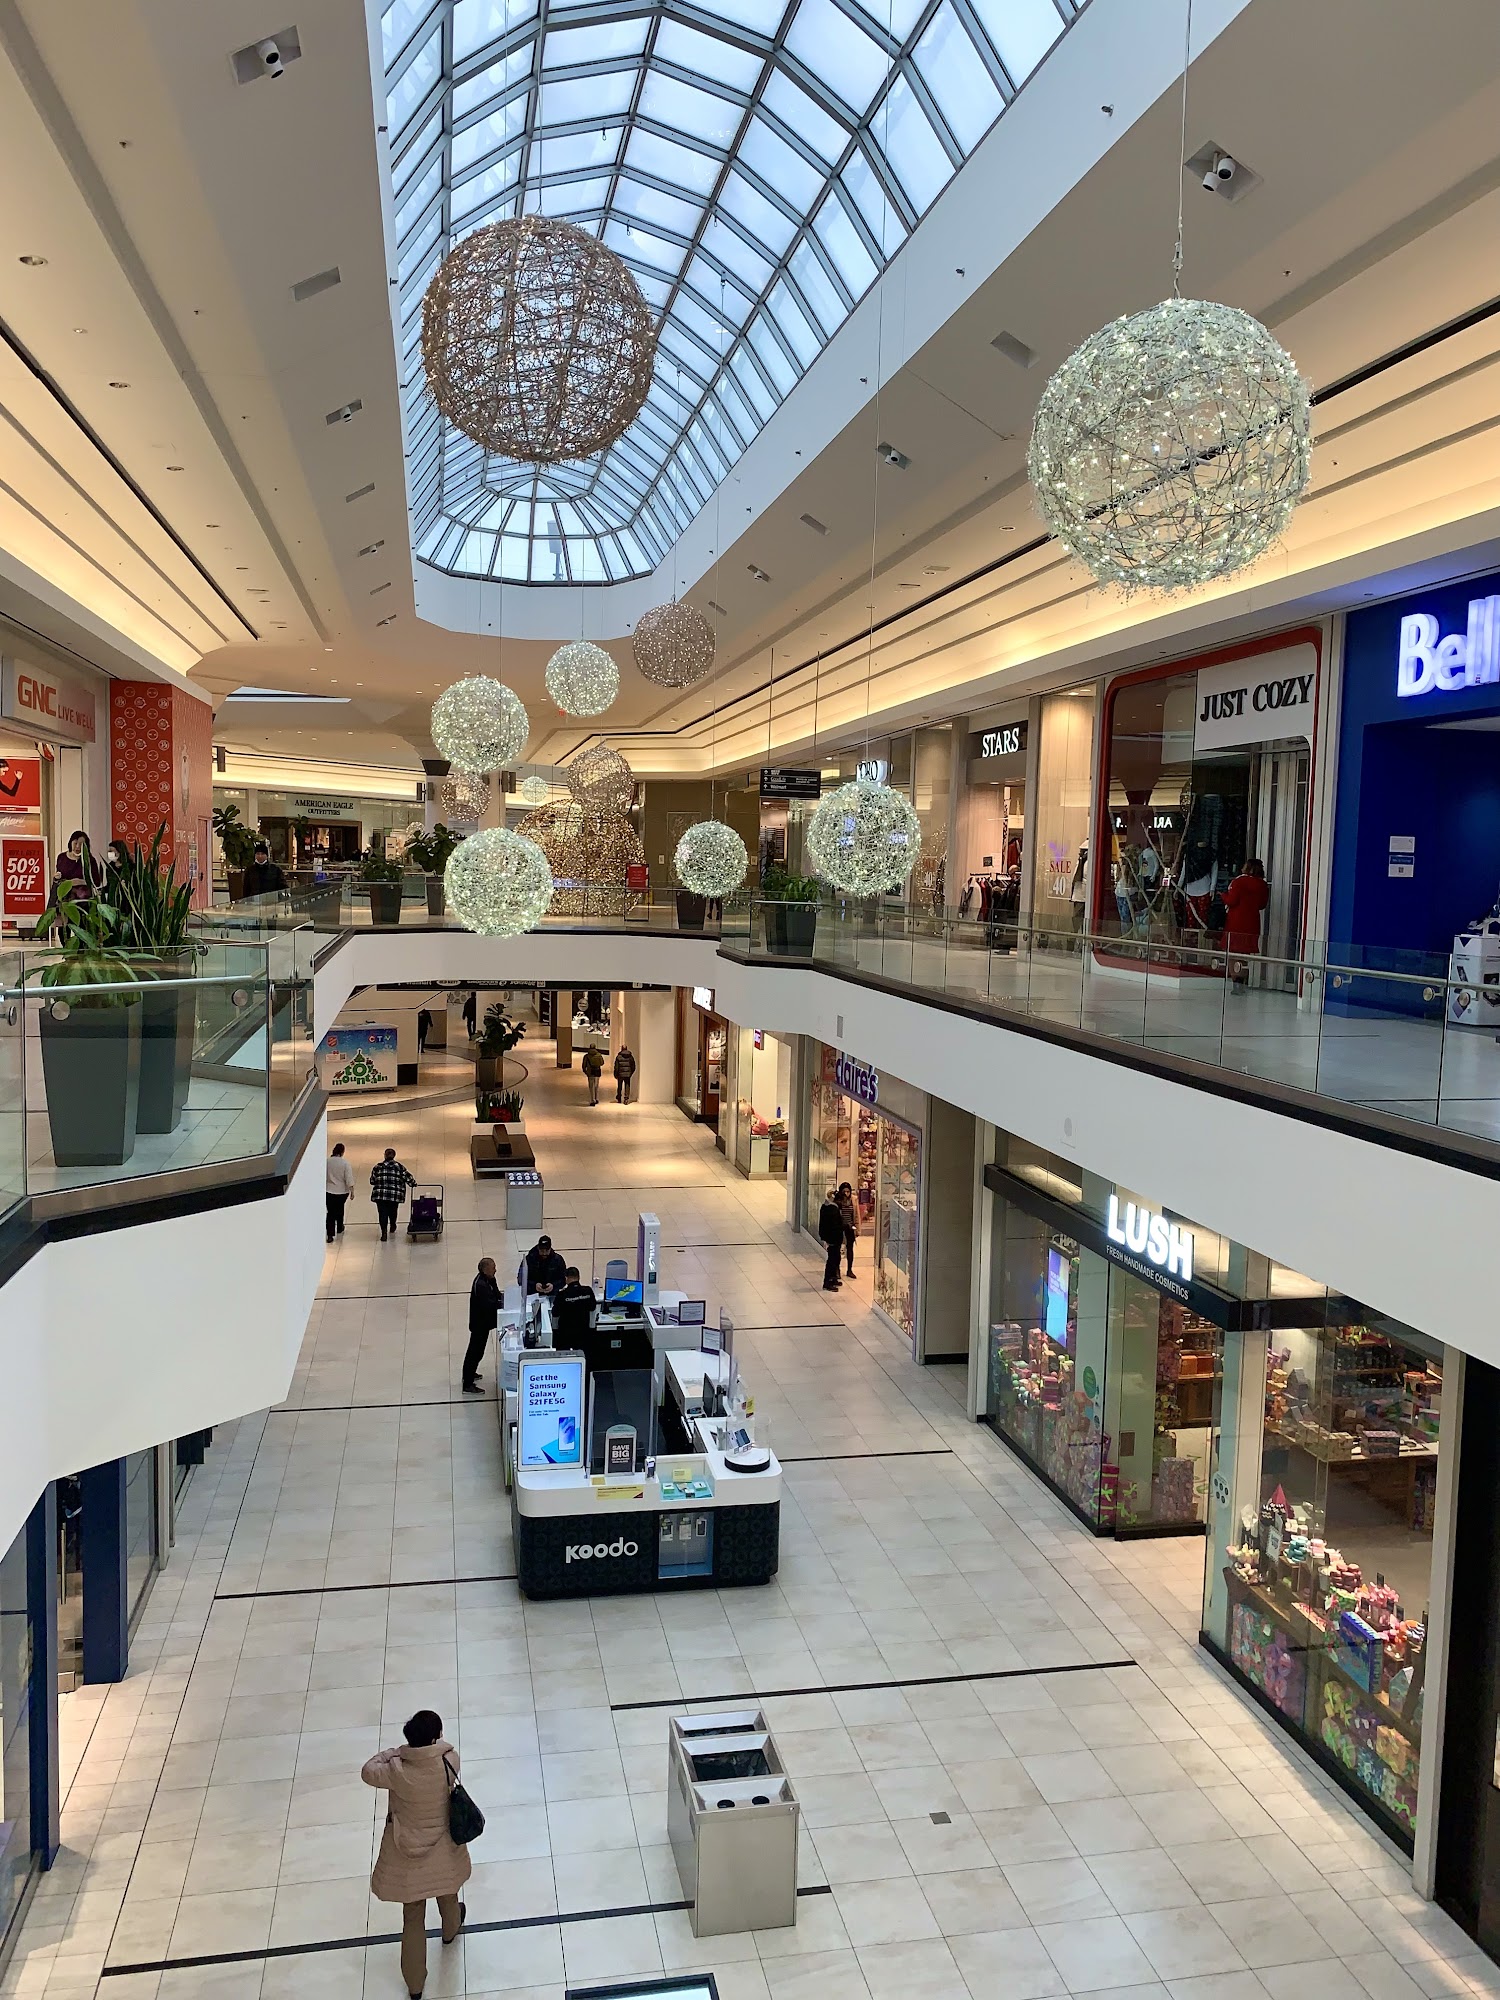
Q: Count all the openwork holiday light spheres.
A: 12